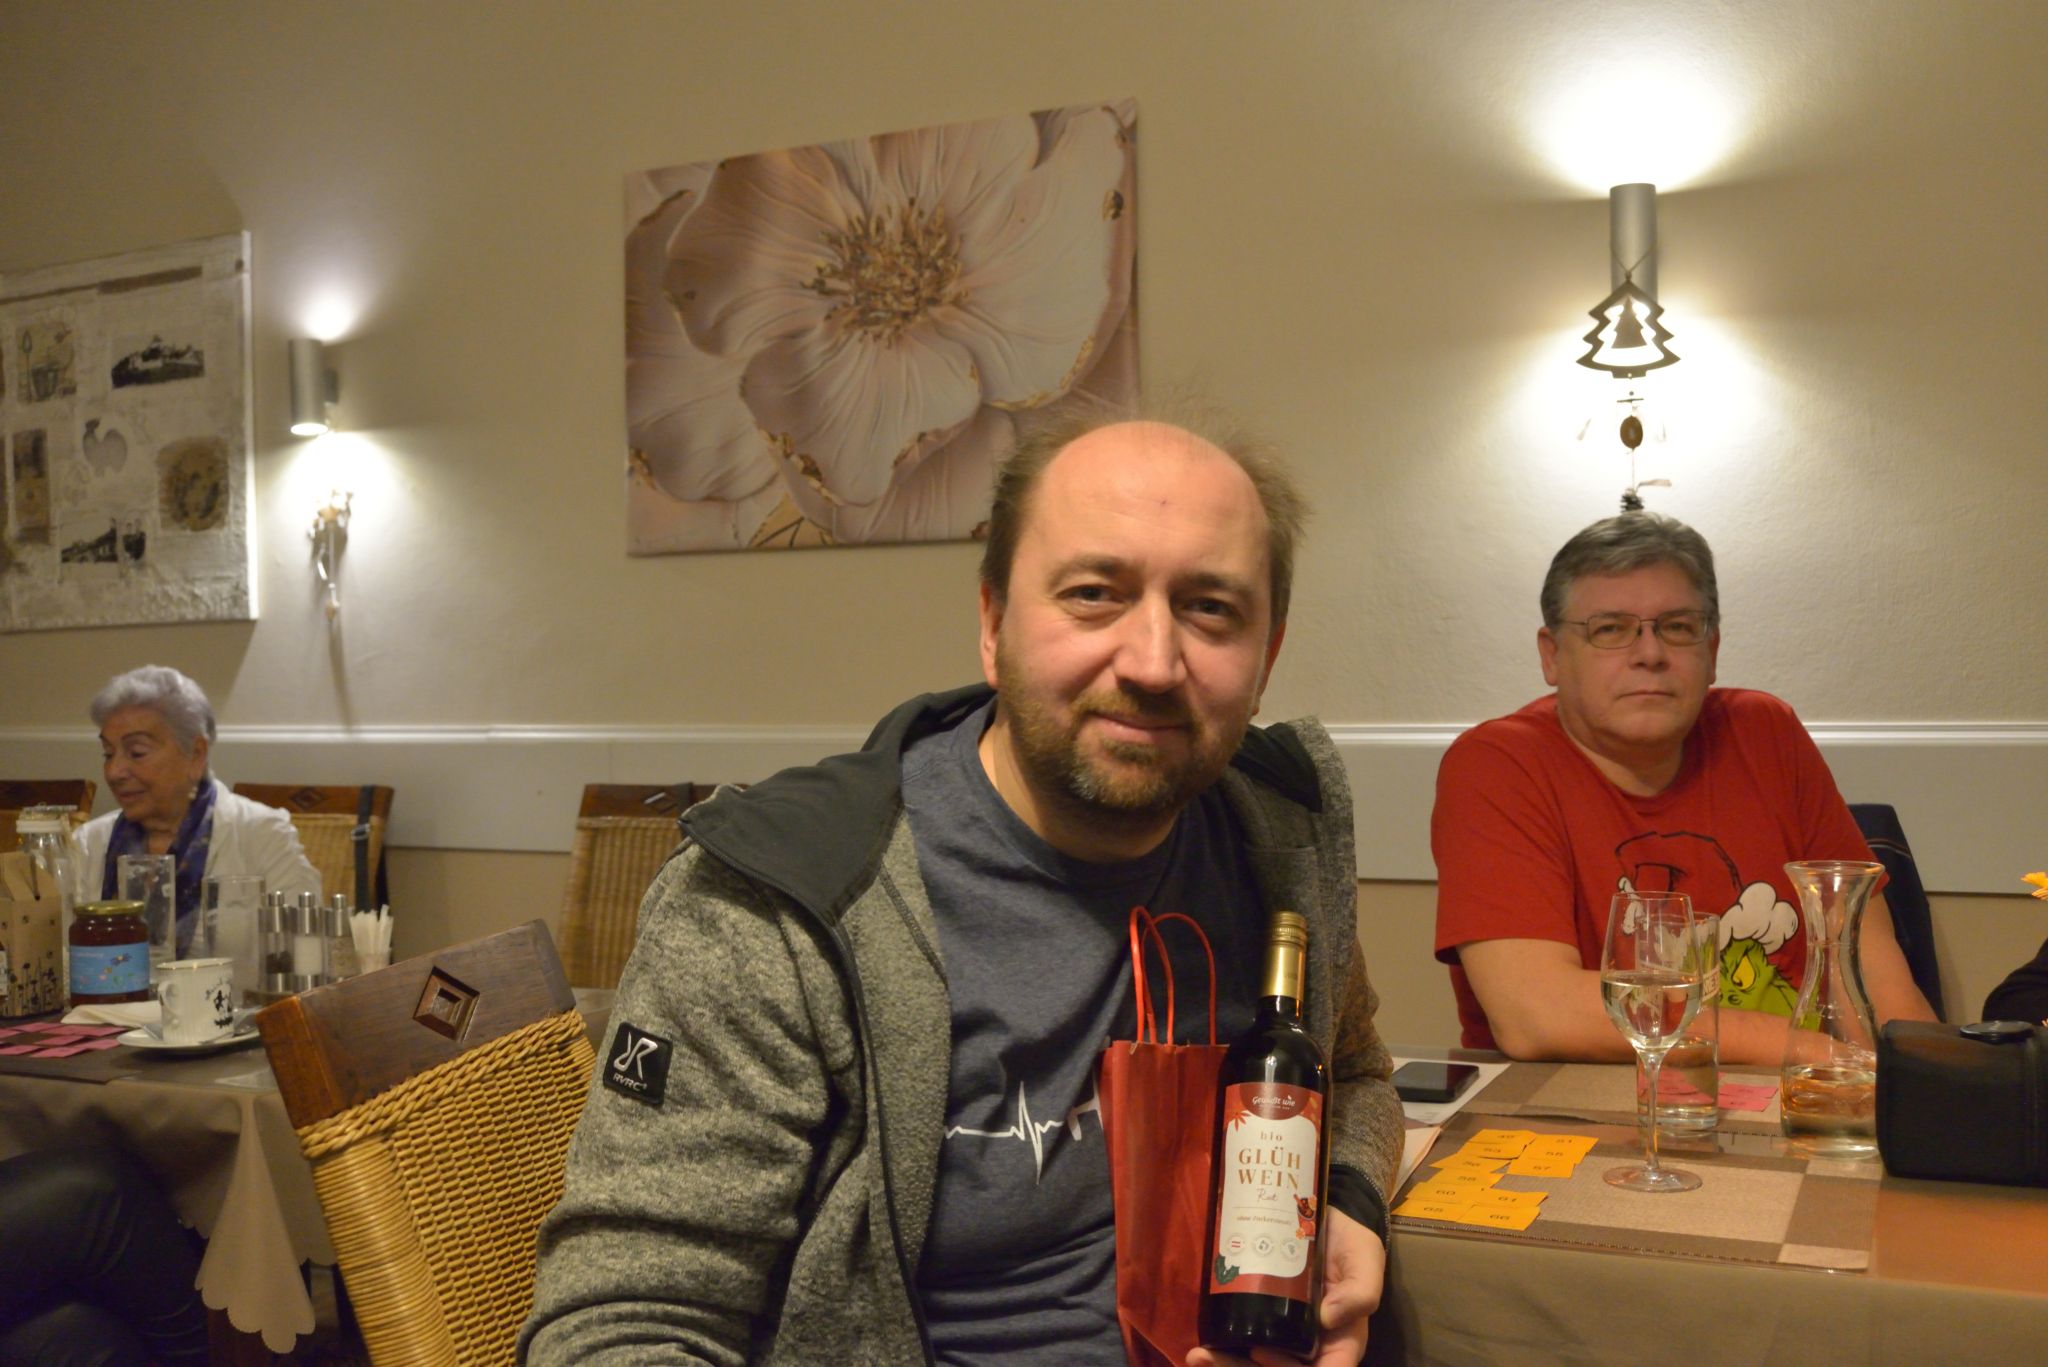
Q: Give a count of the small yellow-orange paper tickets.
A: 11